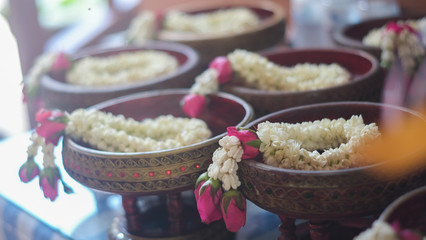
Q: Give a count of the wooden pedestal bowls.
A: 7